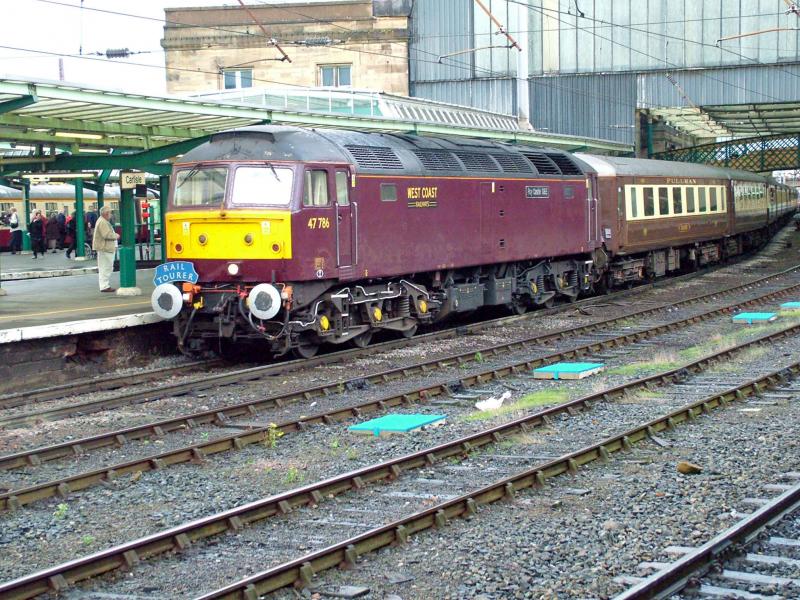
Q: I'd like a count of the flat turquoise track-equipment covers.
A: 4